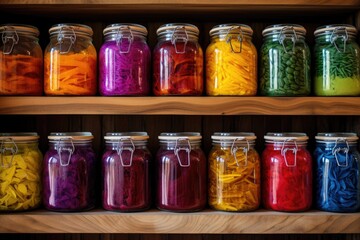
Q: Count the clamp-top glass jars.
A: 14